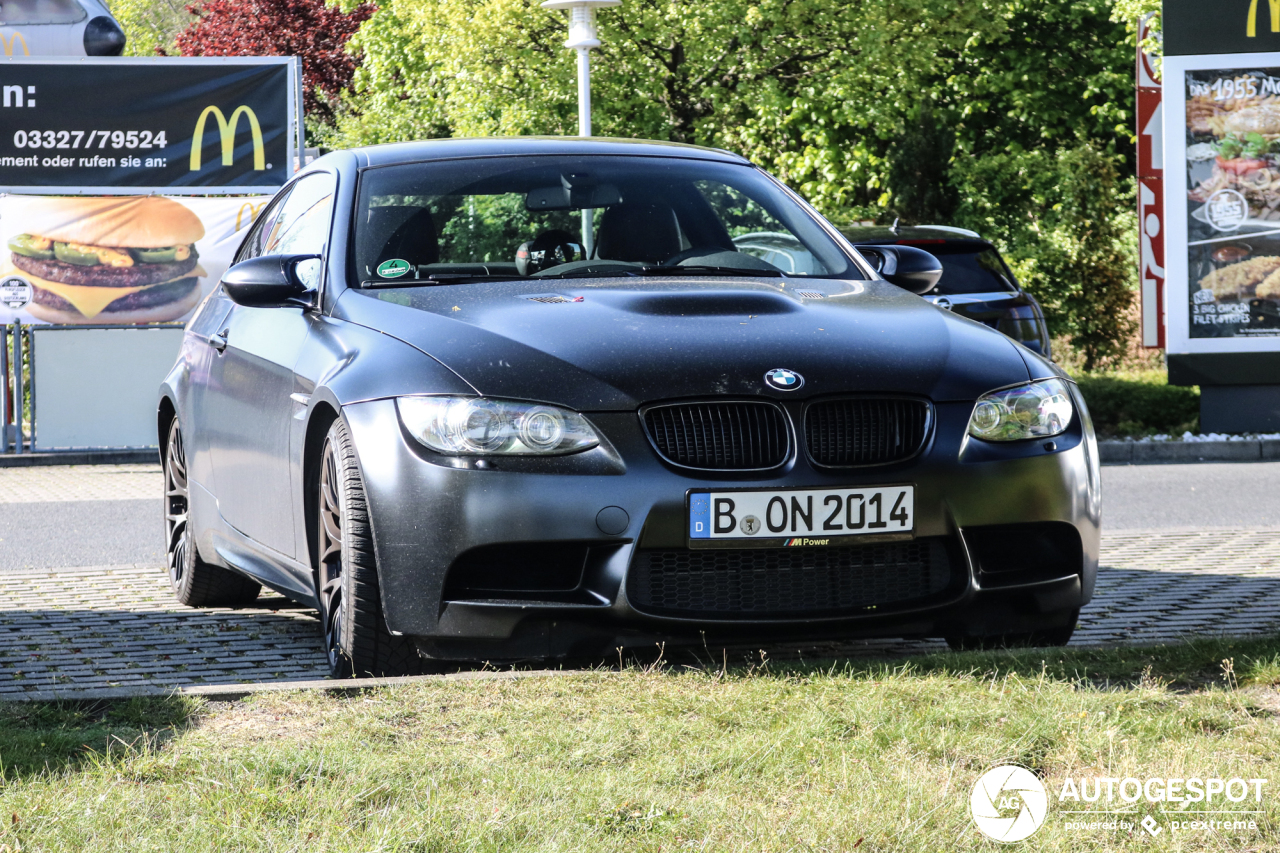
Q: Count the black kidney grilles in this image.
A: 2